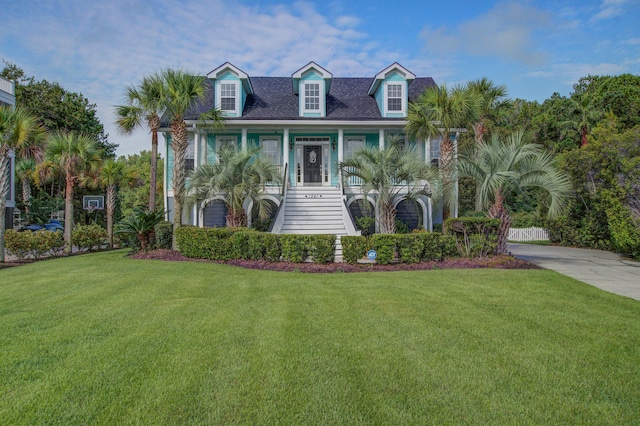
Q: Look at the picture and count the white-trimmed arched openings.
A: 4